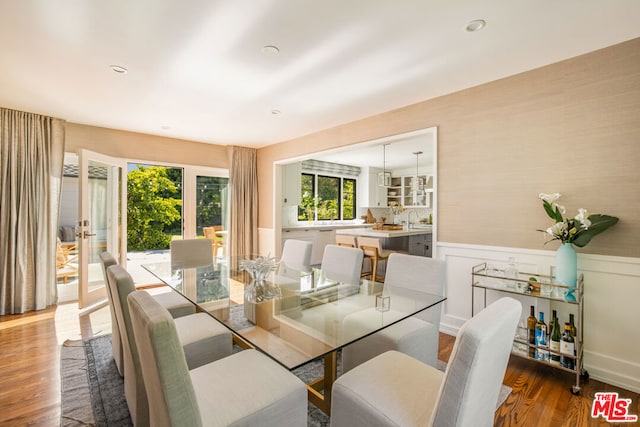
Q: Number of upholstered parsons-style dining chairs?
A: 8